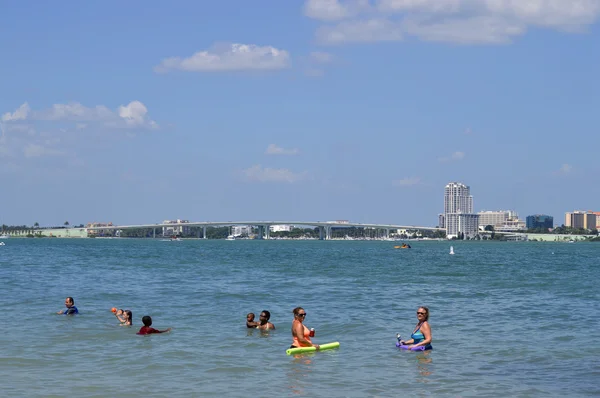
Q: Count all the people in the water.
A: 8